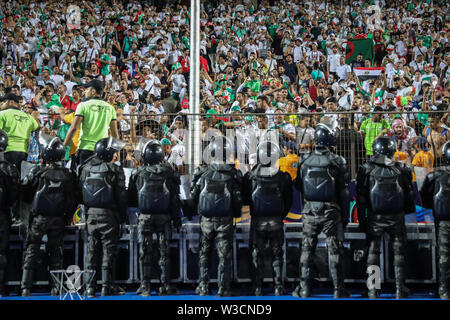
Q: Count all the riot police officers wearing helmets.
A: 9